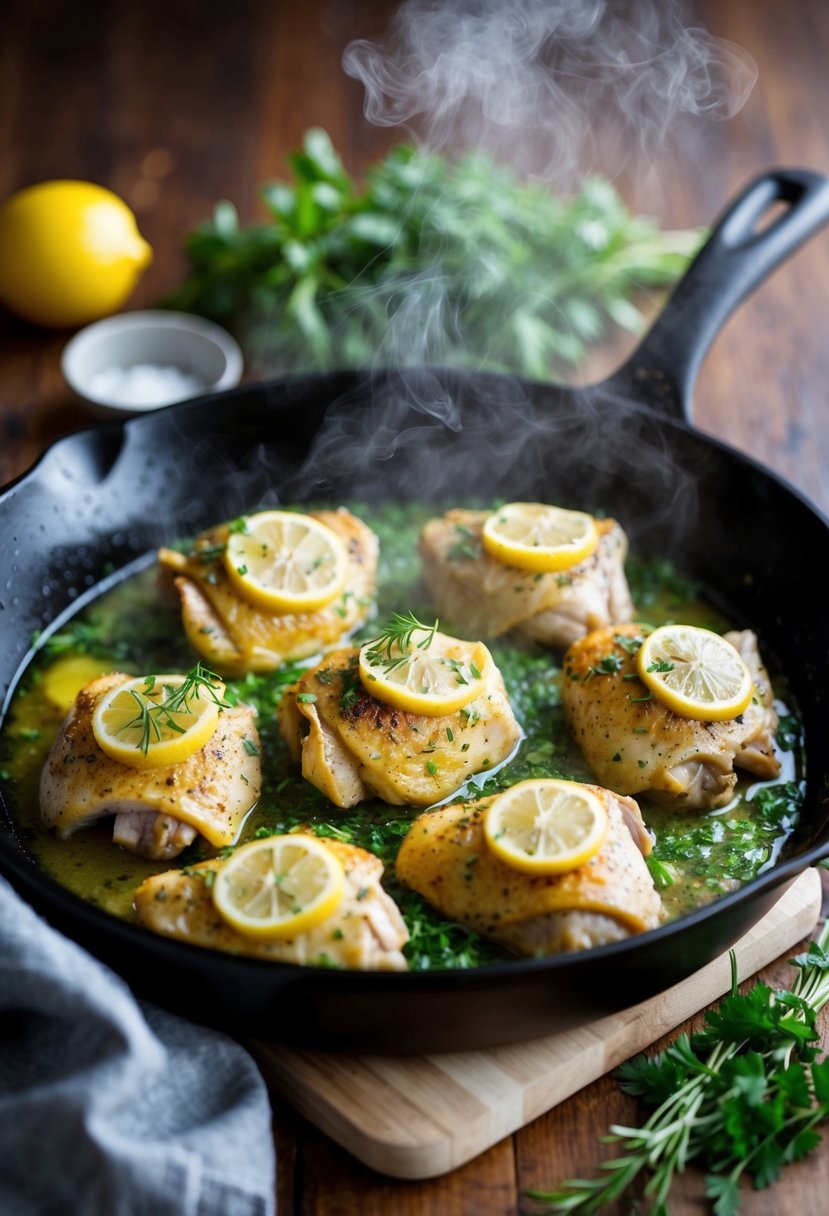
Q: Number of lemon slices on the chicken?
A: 7